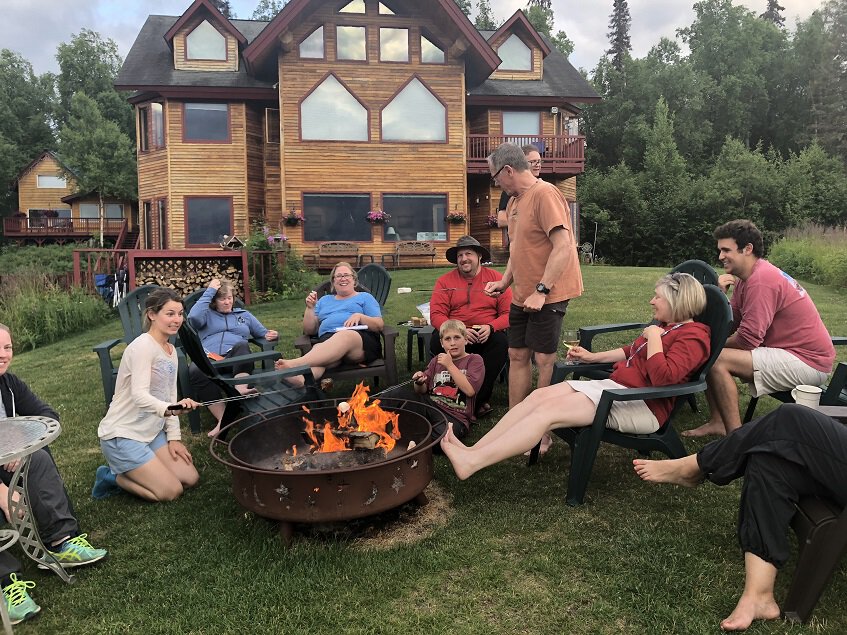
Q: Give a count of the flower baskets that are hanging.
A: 4